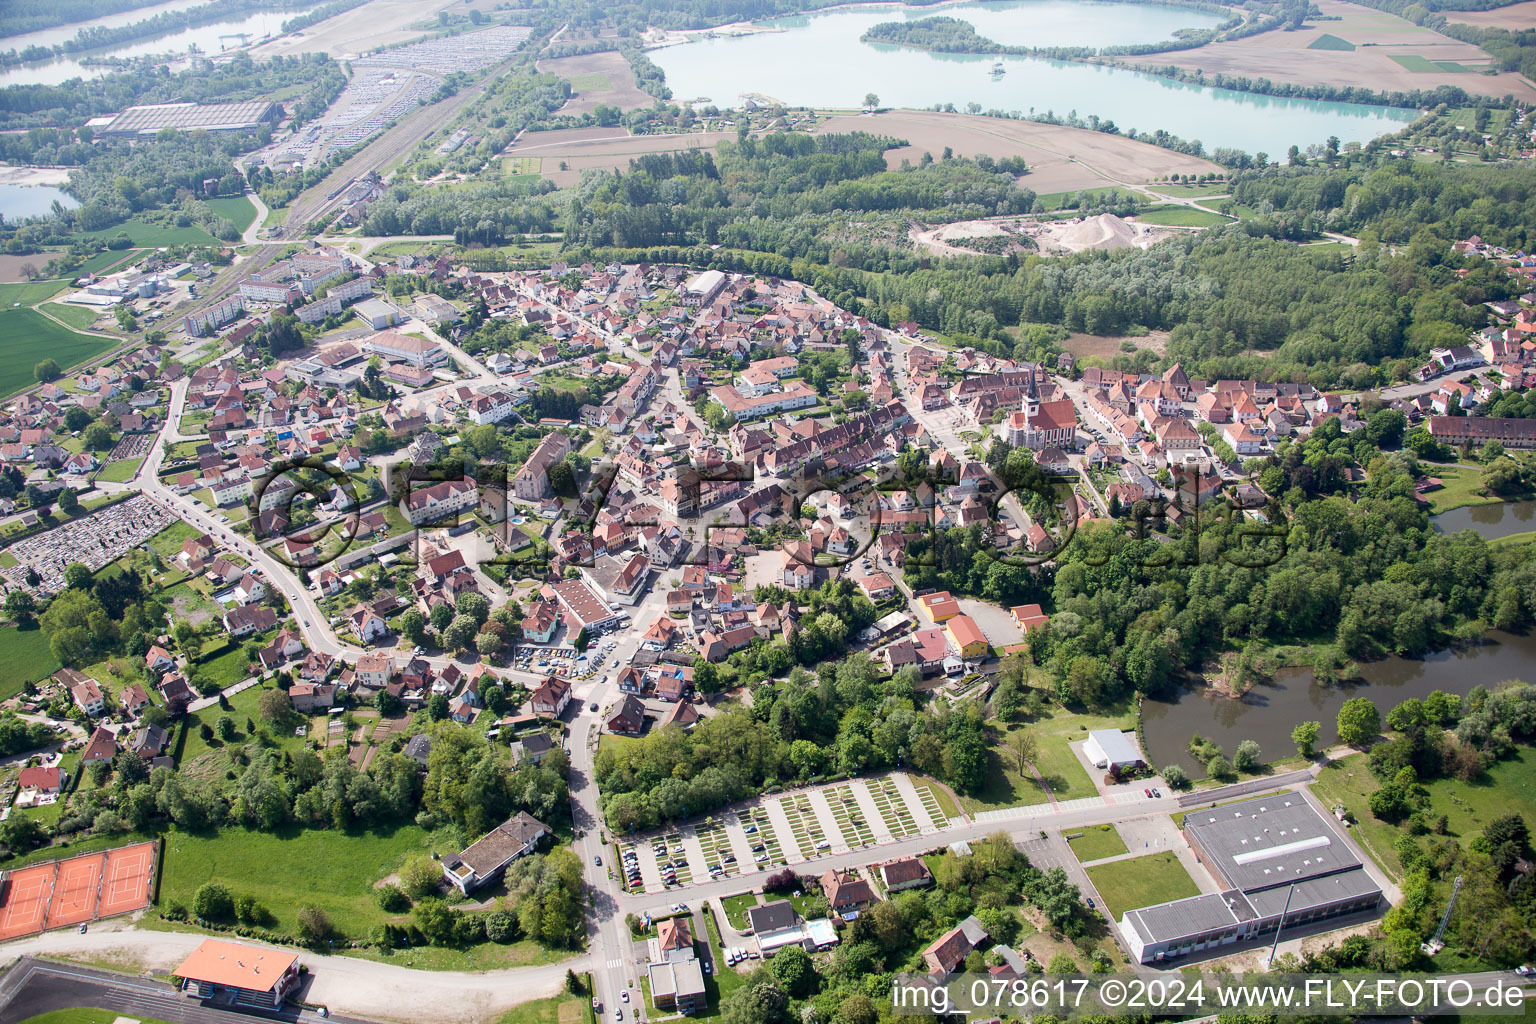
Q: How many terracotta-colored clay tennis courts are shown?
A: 3